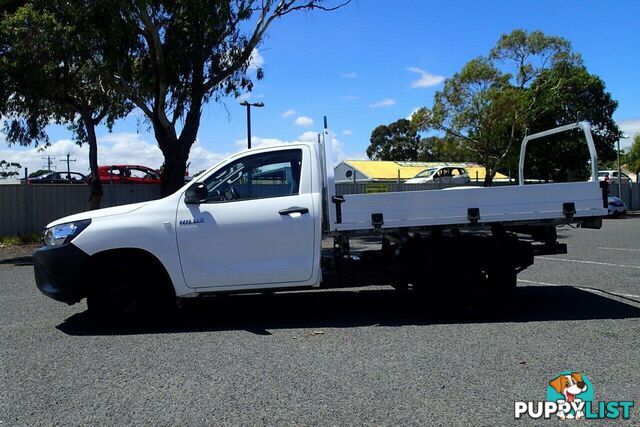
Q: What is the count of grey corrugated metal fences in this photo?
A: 1